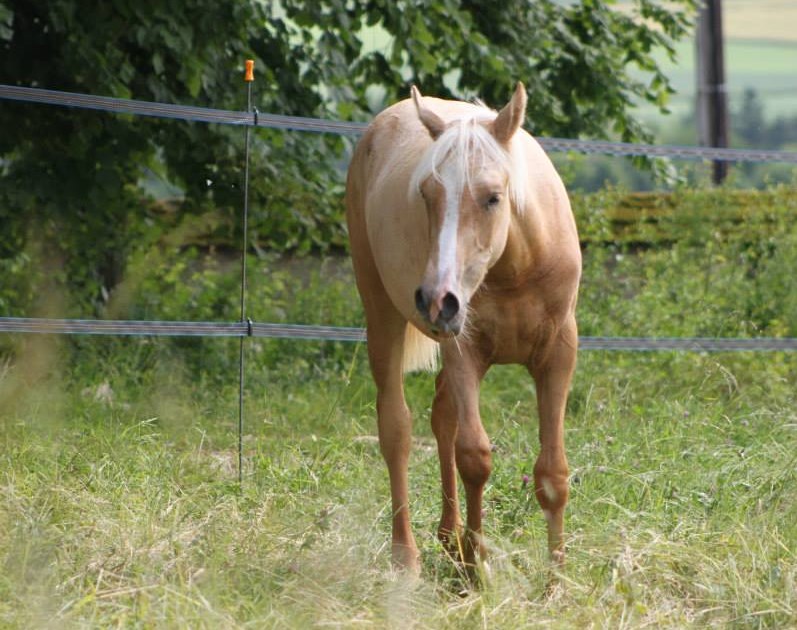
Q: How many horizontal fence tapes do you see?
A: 2